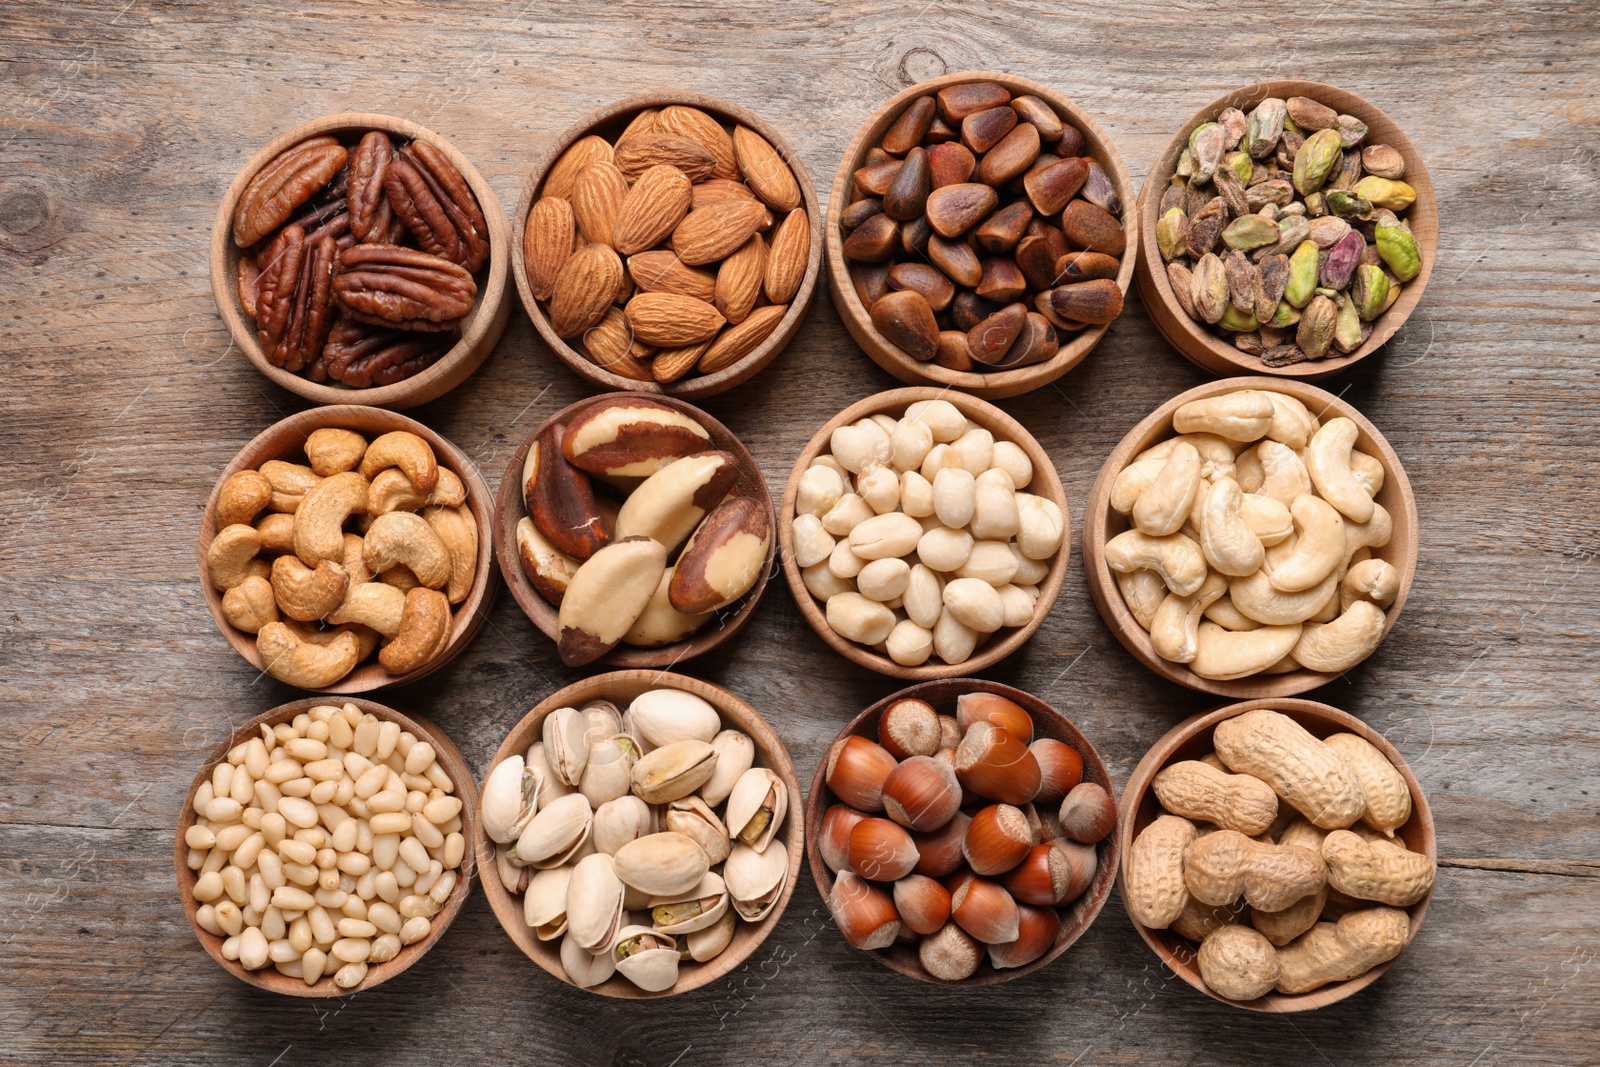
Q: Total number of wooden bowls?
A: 12